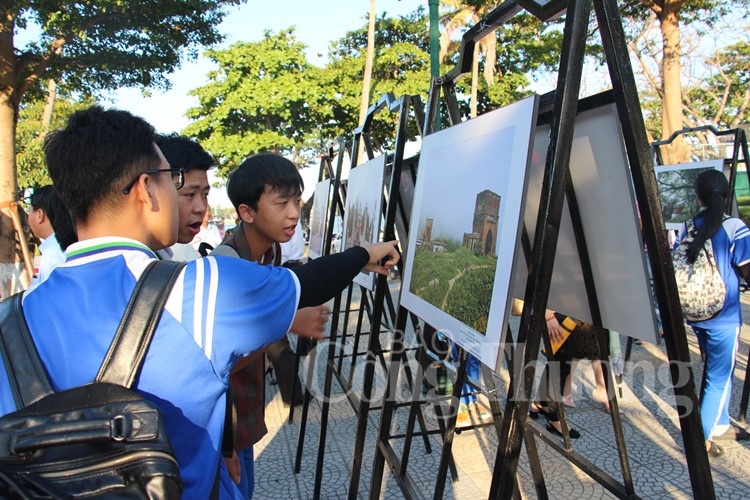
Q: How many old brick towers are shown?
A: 2